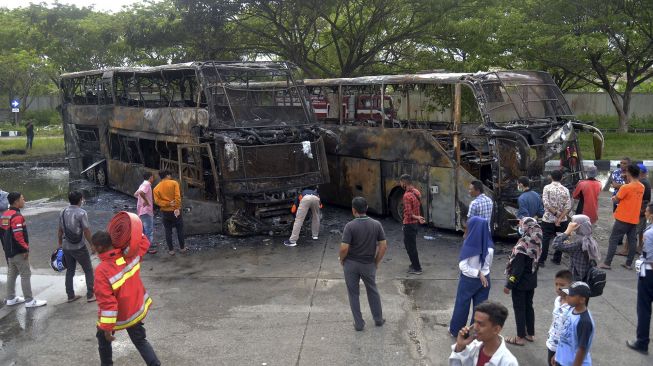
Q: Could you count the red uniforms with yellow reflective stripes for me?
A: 1